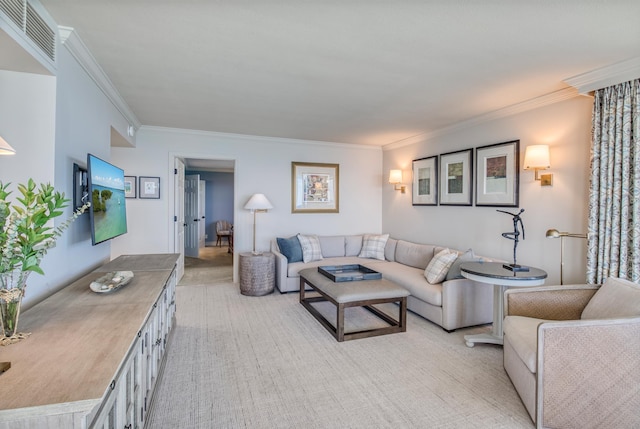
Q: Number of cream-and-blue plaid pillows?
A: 3